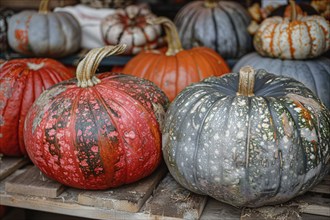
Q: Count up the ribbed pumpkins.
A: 9